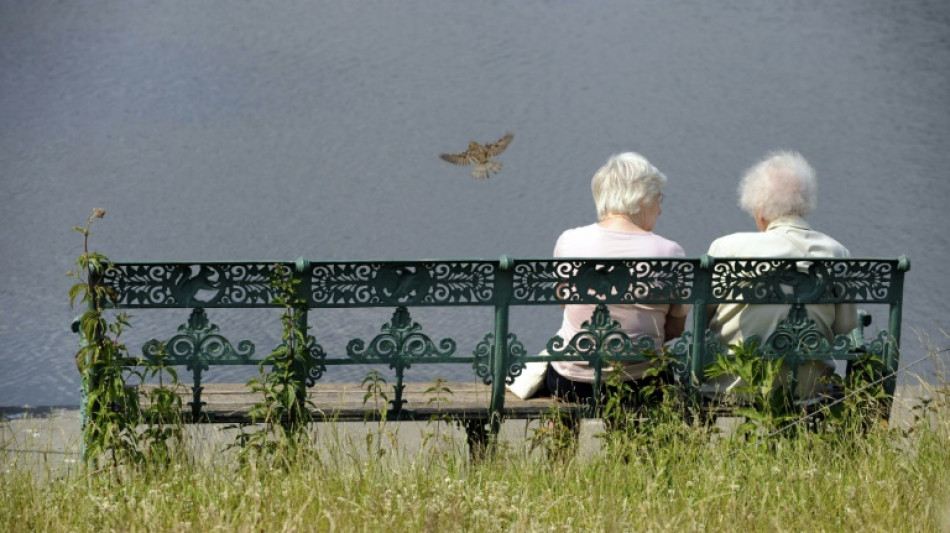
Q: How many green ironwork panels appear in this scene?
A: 4